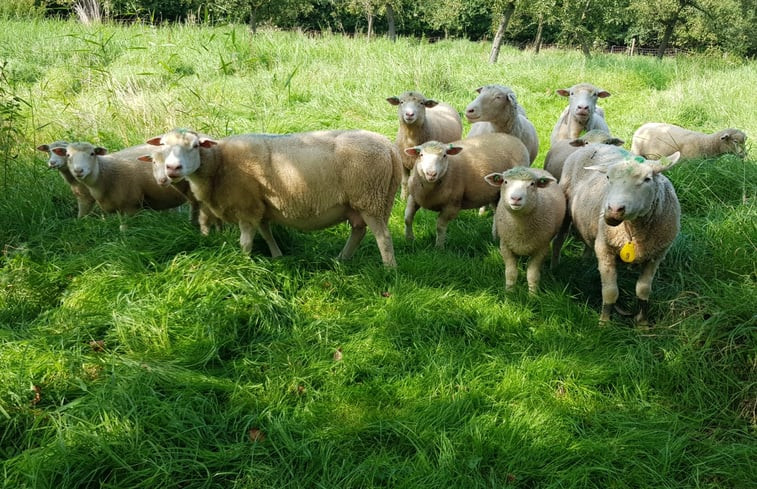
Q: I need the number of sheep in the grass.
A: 12